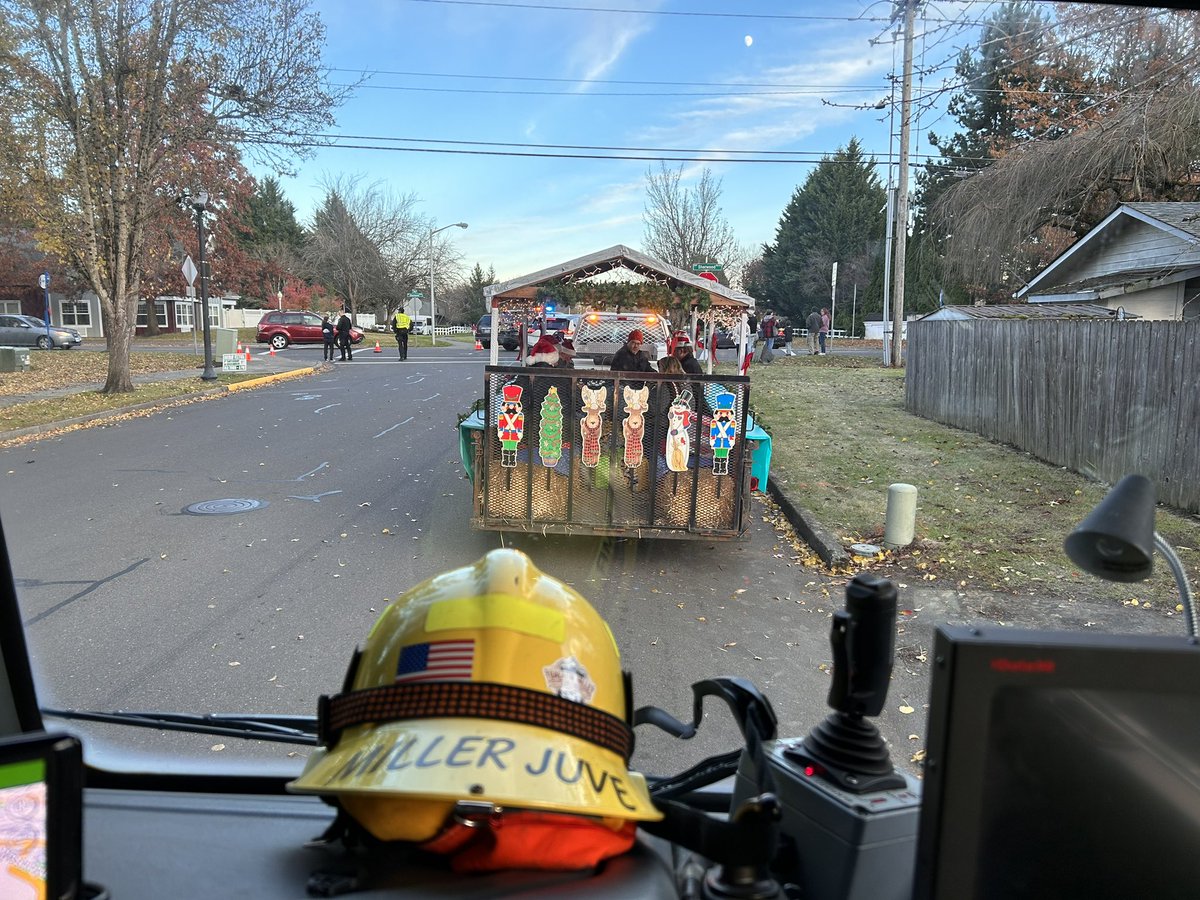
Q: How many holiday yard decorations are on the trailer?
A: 6